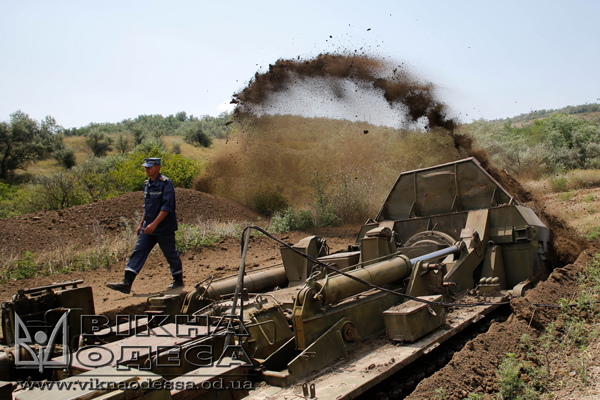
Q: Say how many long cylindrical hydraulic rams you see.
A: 2